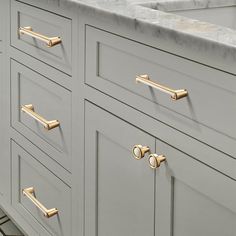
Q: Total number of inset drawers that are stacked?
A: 3